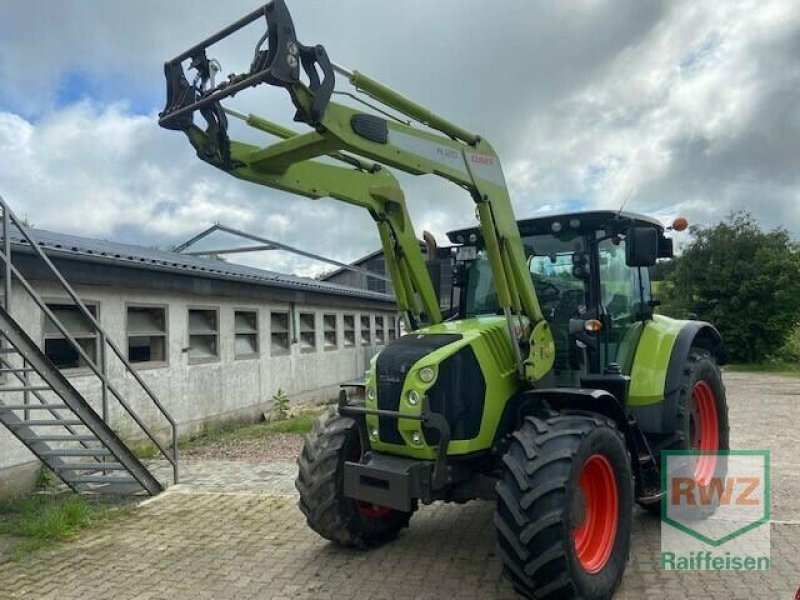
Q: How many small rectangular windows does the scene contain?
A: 11